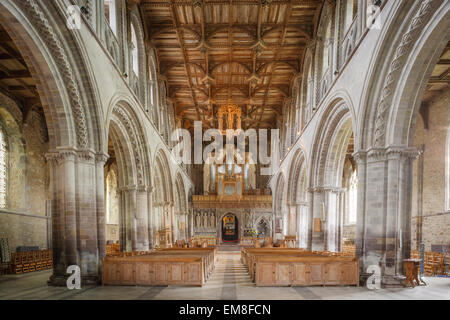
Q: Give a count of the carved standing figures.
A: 3